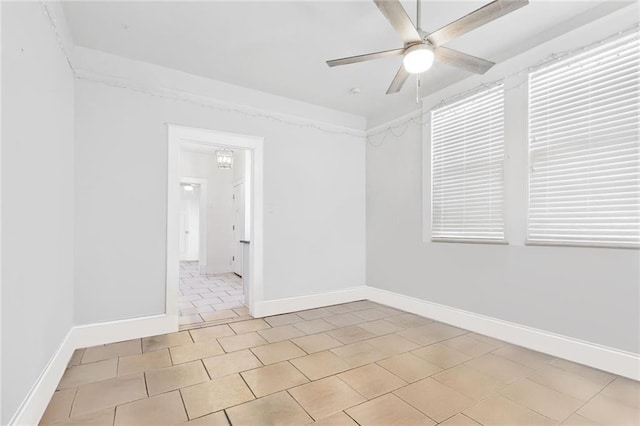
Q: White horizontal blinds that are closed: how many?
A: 2